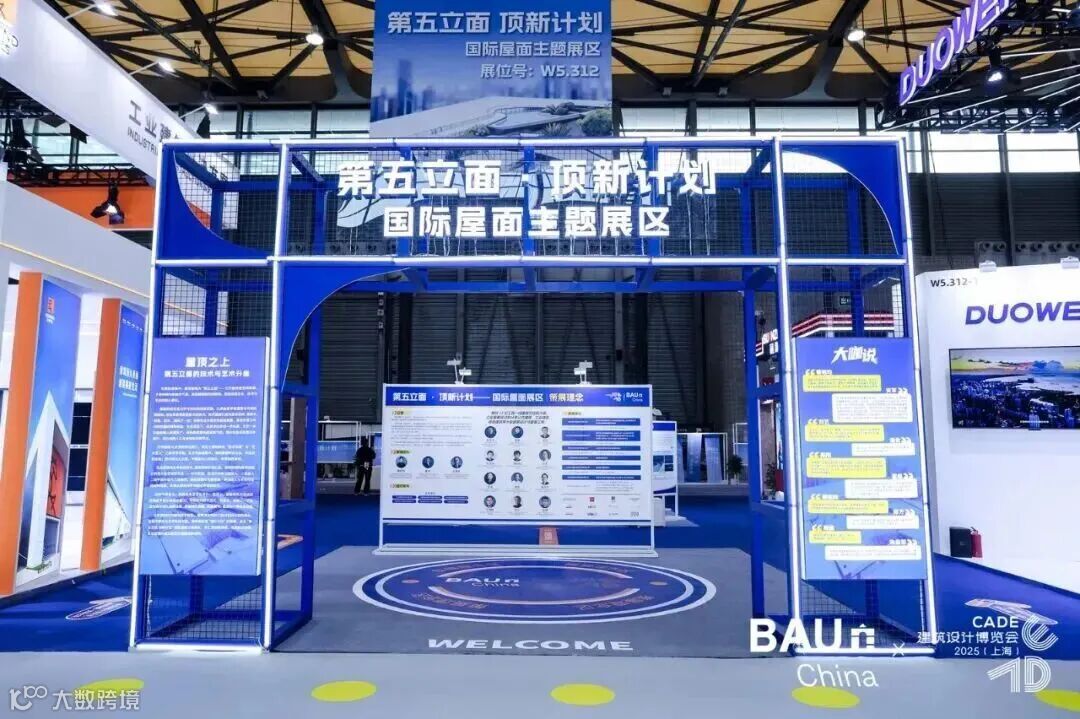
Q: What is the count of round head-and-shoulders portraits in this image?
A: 15